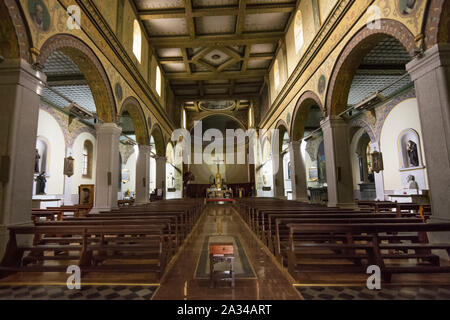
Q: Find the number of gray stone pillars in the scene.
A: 8